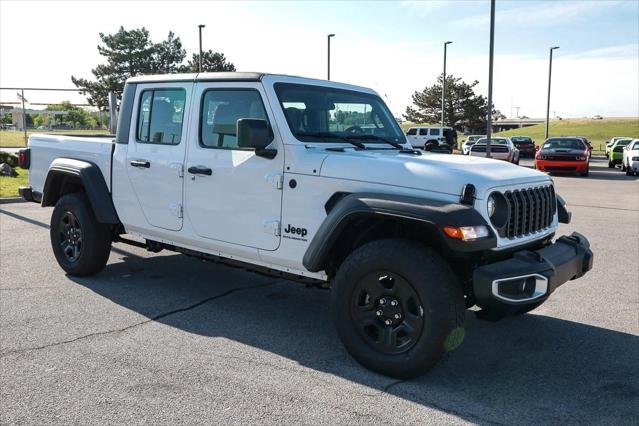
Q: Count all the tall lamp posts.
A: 5